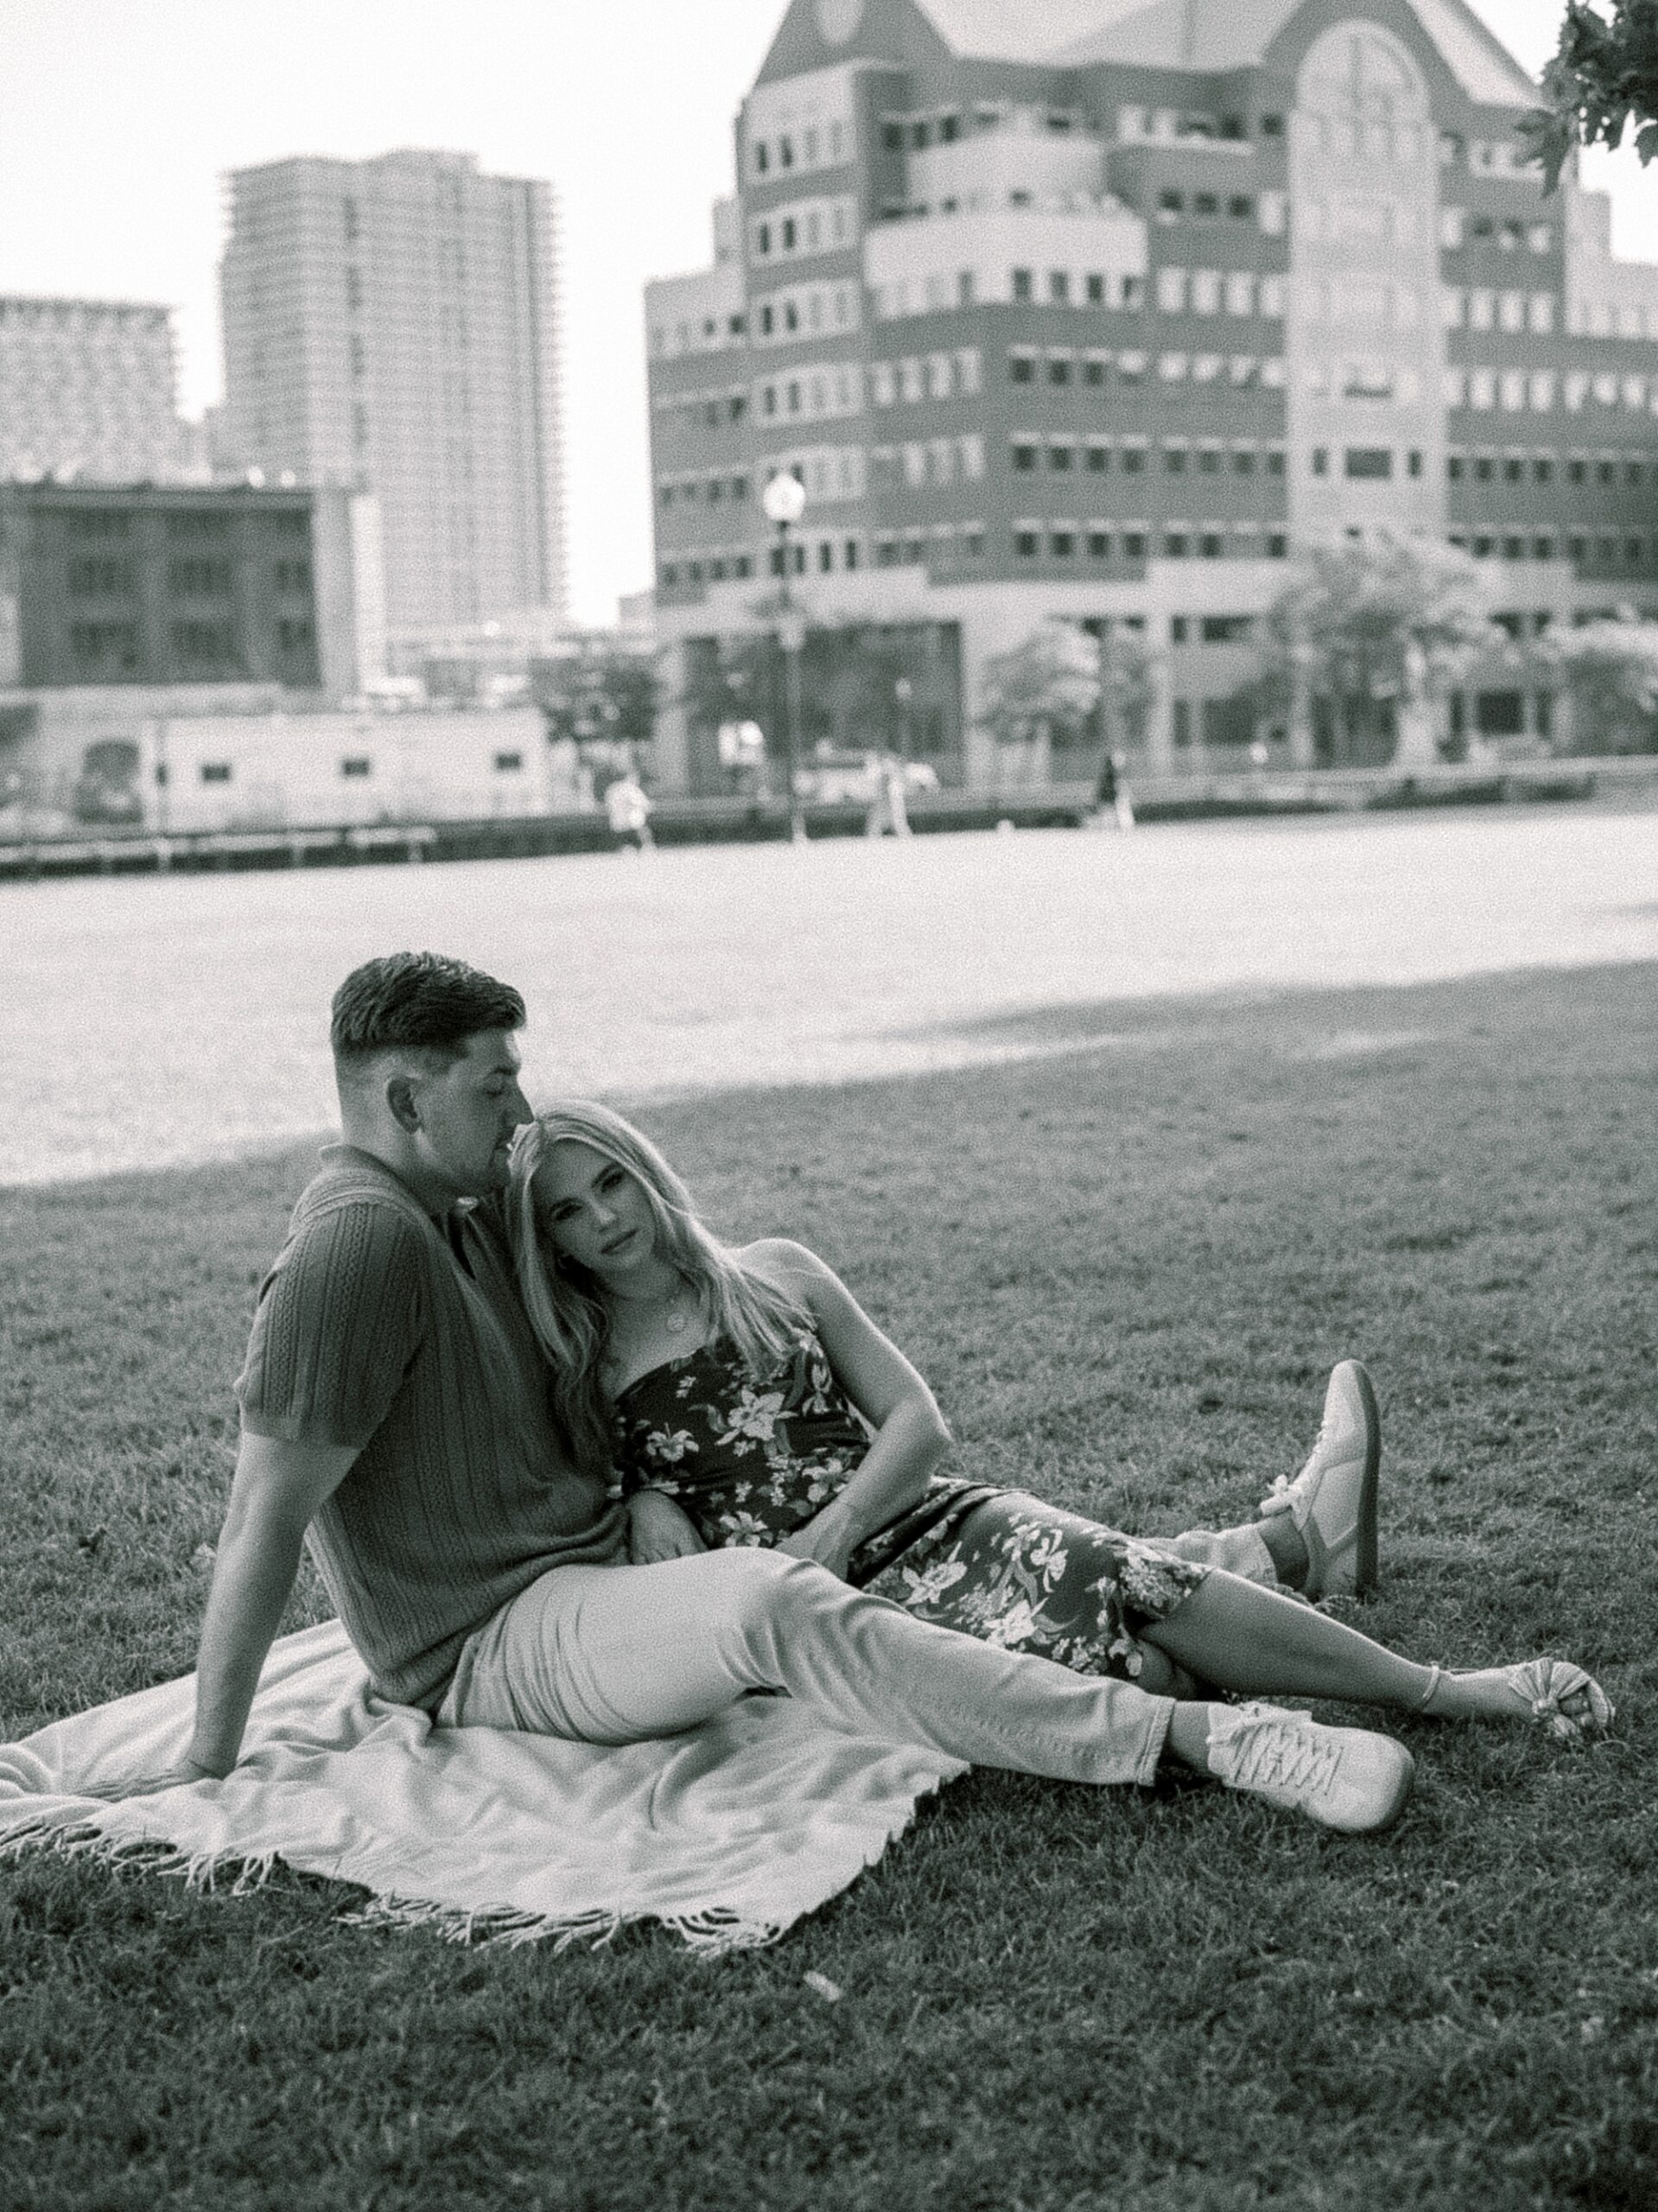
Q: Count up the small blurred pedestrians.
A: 3